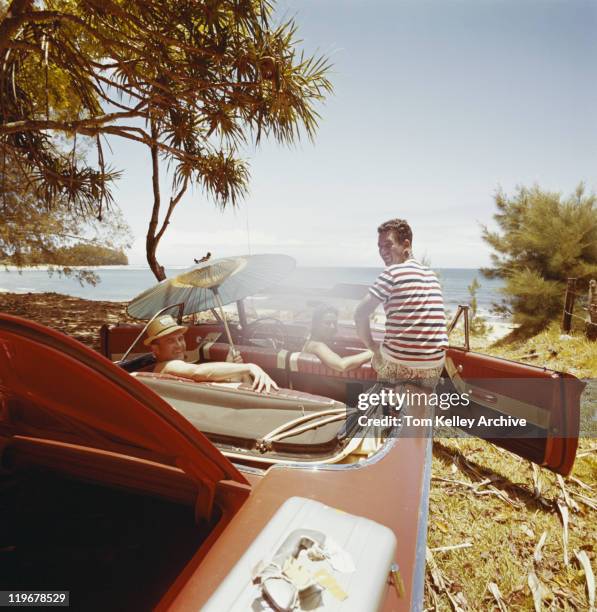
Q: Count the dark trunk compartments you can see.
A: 1